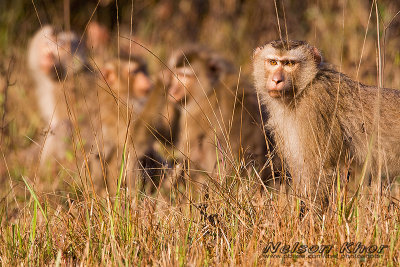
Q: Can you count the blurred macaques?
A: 3